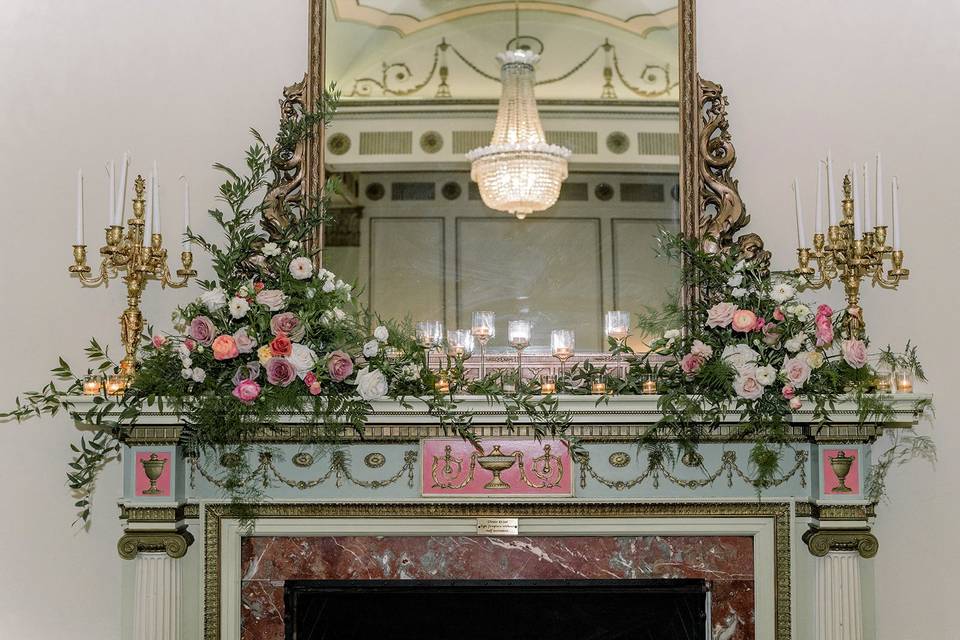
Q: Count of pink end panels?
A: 2